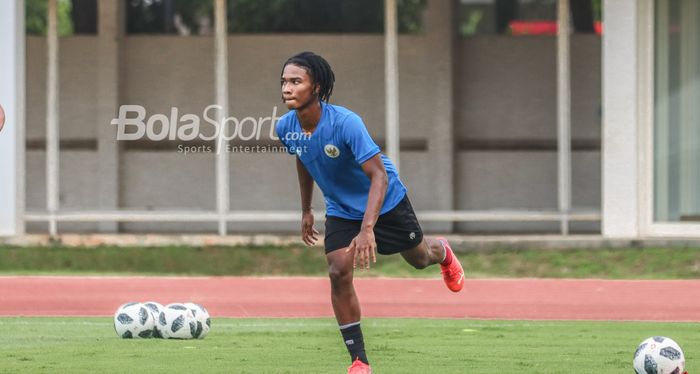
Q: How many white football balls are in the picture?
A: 5